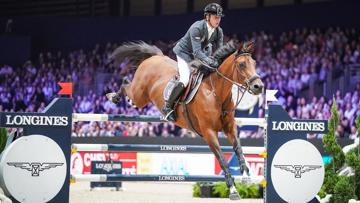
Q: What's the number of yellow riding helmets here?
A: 0